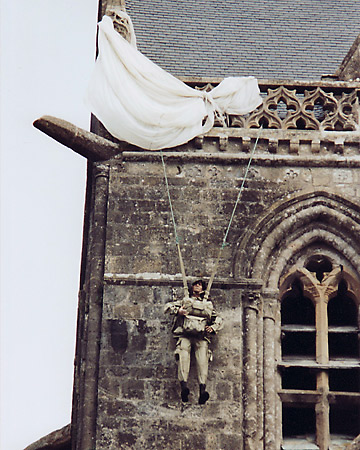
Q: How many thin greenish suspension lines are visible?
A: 2